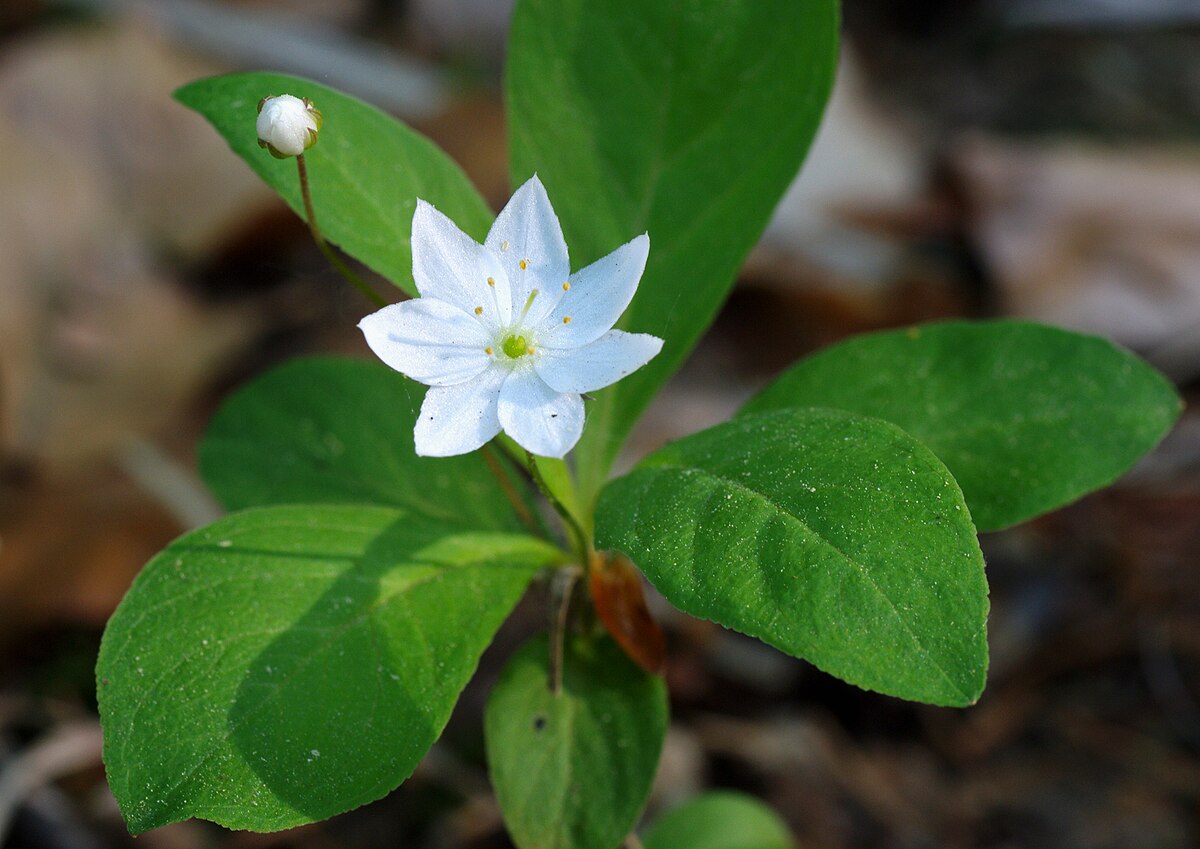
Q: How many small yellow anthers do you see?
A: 7